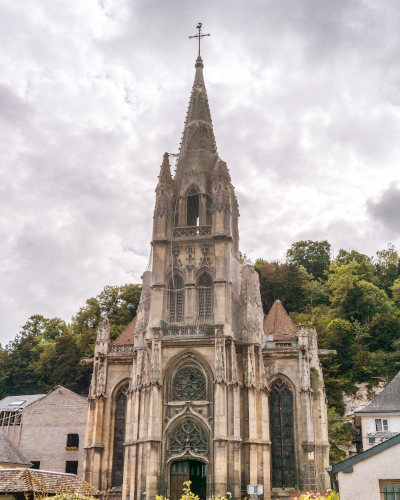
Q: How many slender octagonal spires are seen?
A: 1